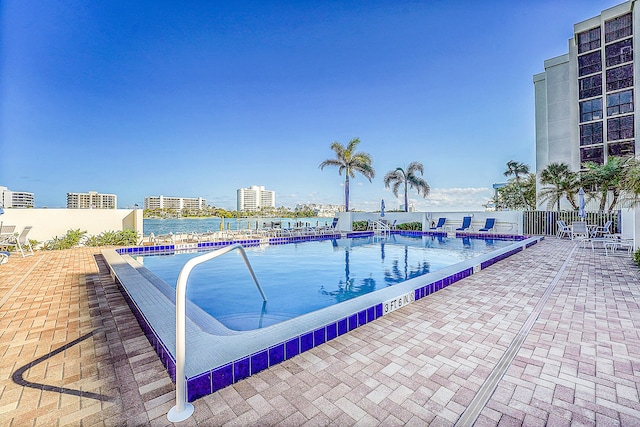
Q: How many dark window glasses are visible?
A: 12